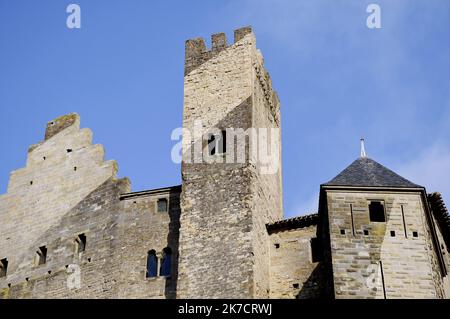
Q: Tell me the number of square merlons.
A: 3